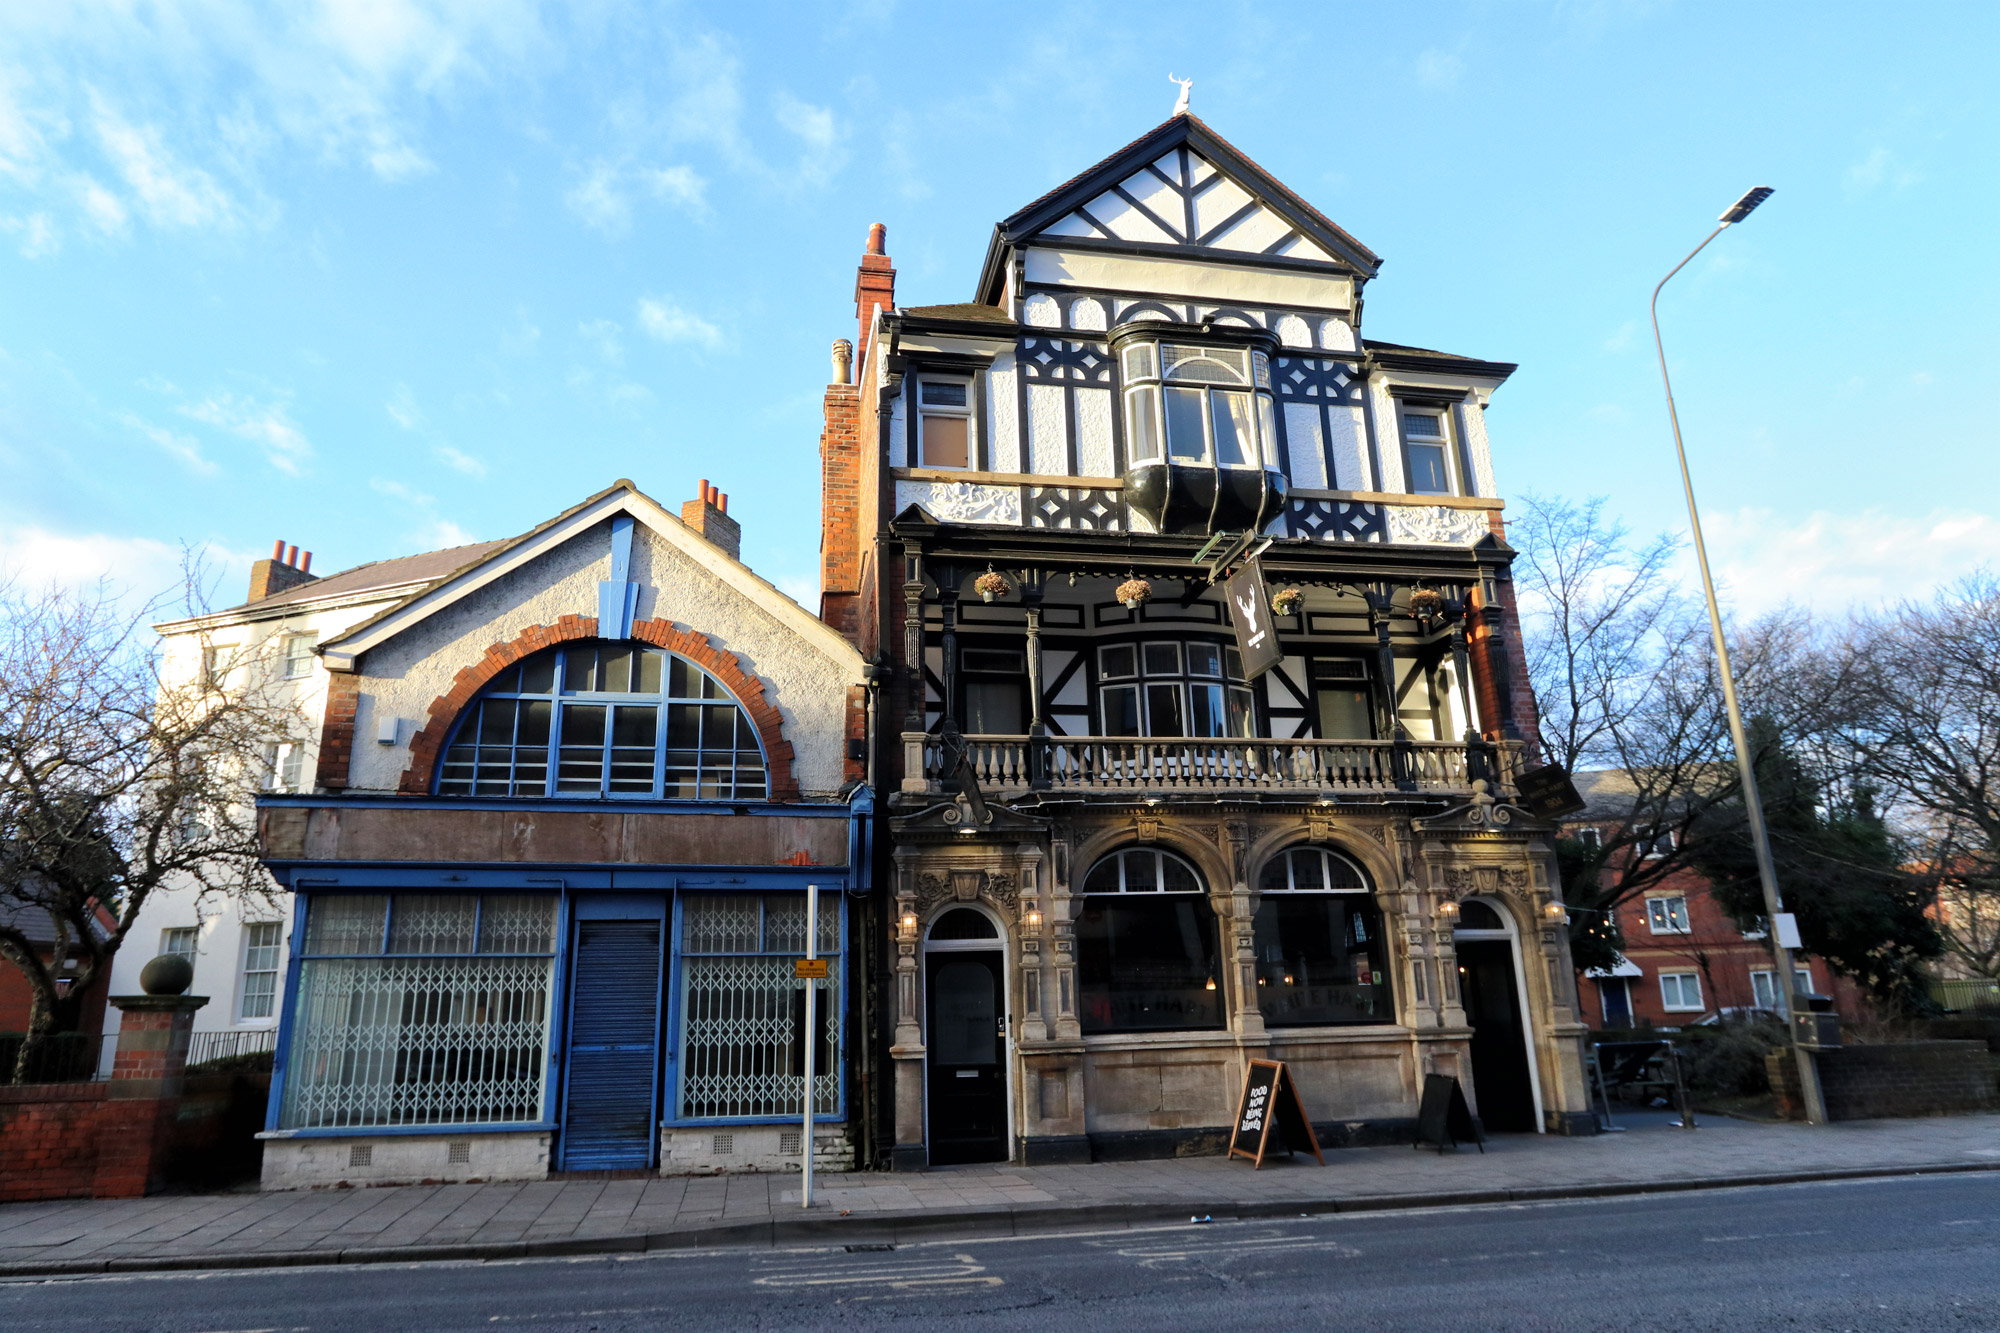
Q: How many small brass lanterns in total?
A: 4